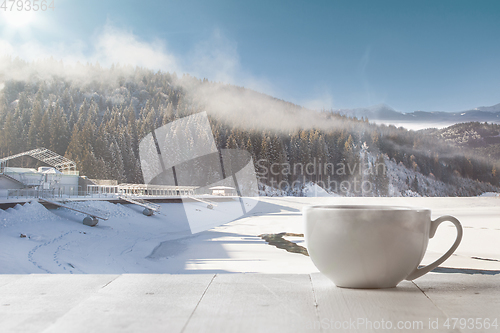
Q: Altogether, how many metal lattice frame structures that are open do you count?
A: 1